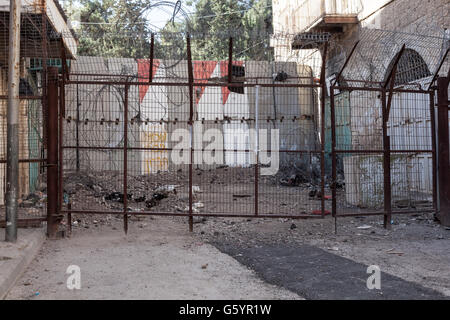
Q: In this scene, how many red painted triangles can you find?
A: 3